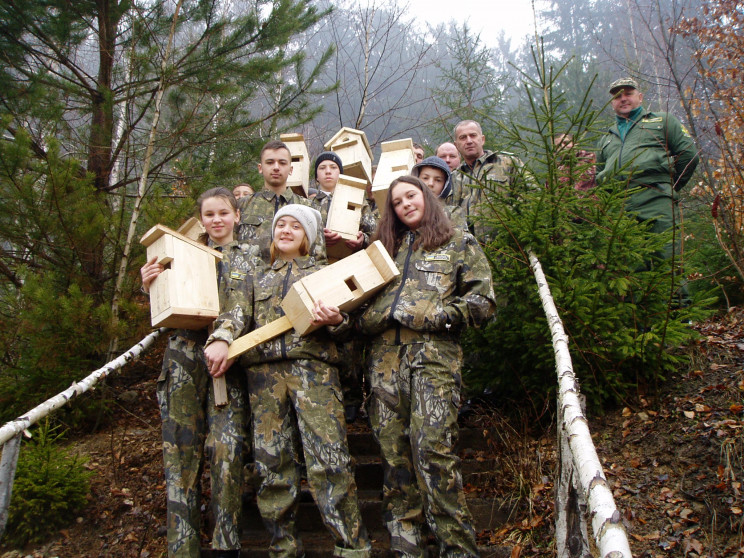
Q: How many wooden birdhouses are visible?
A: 7